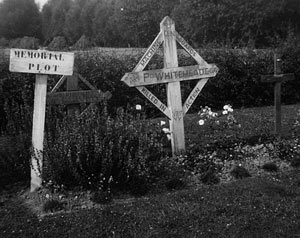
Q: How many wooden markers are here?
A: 4